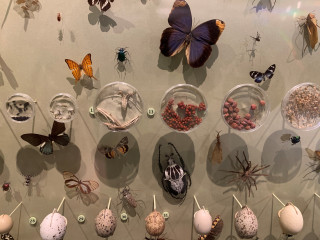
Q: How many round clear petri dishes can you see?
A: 6